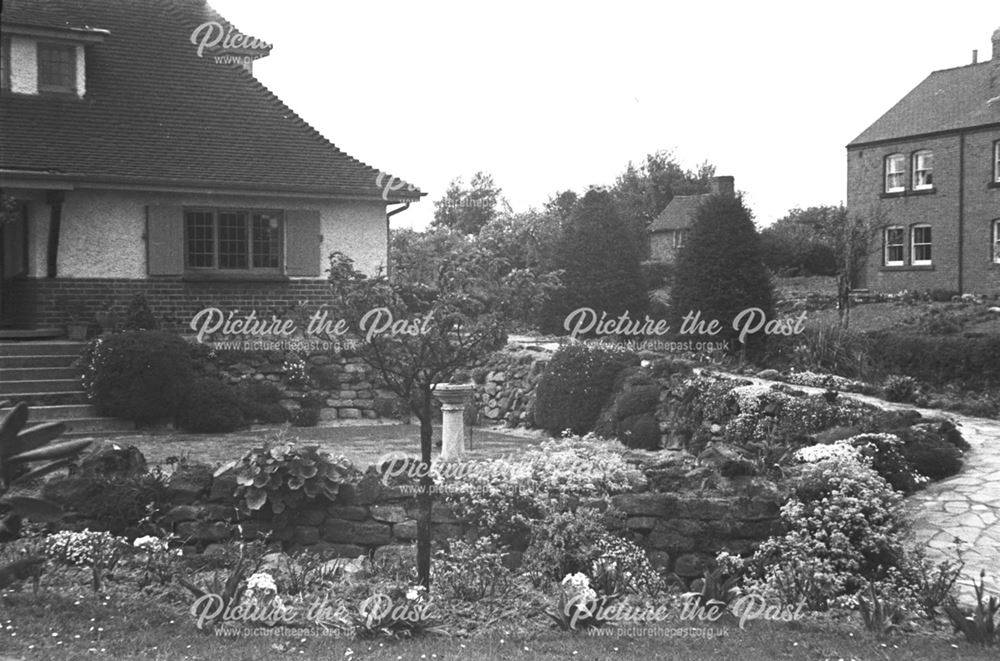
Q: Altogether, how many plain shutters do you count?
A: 2